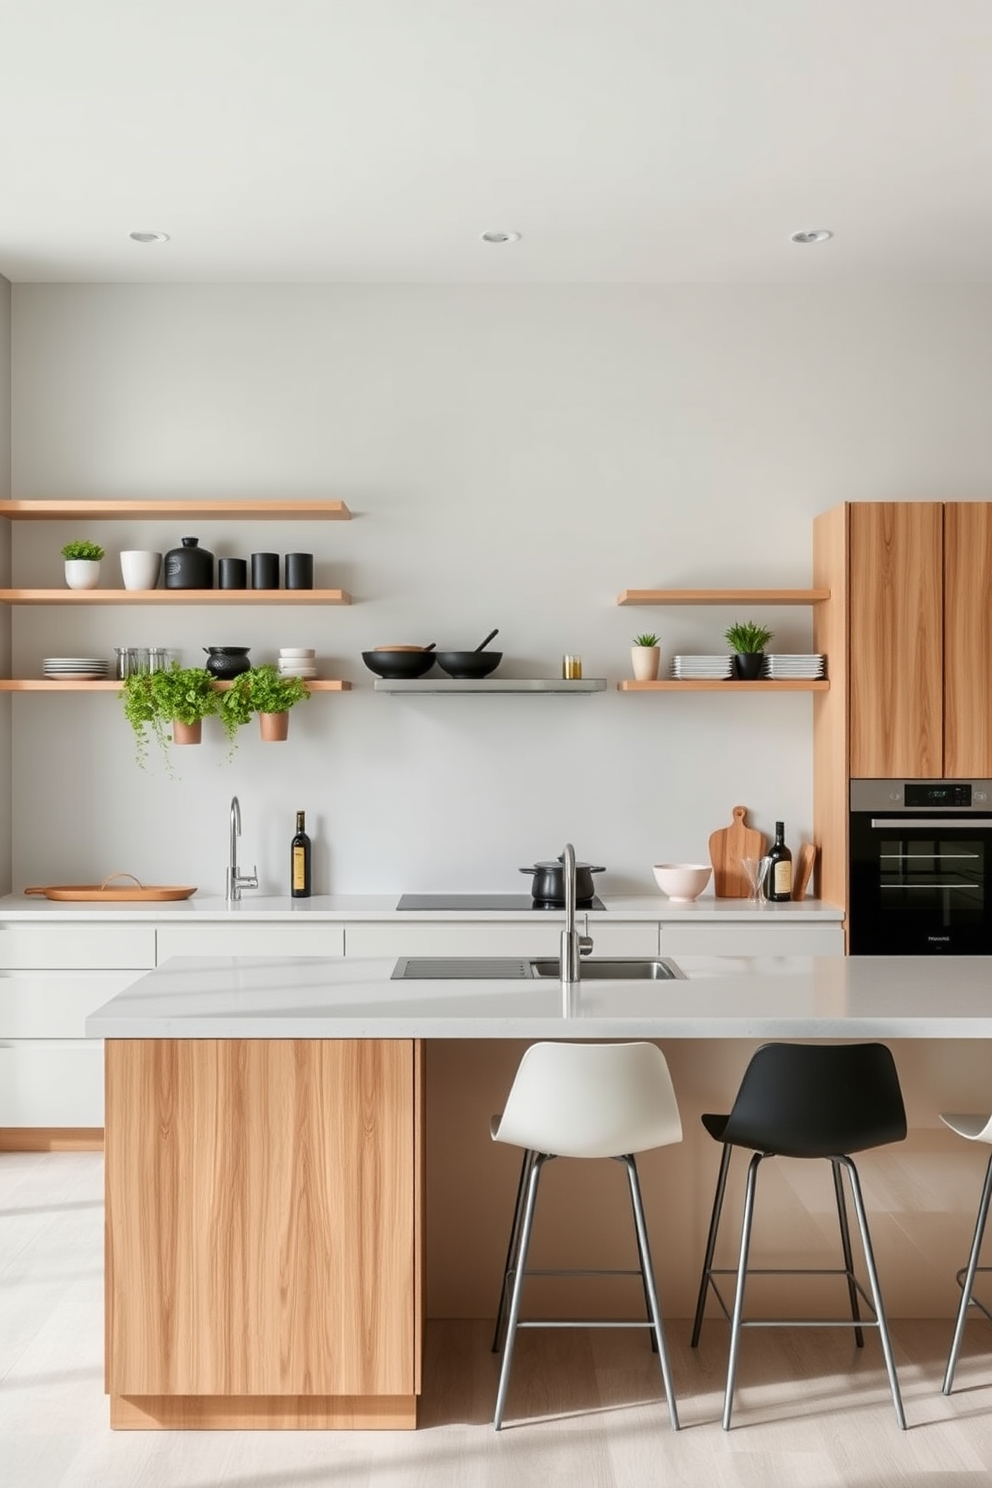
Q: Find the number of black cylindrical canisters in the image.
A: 3